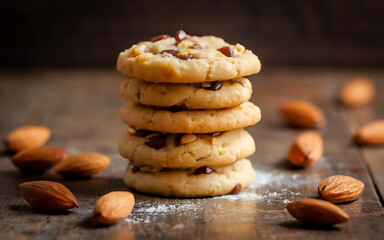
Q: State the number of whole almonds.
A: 11